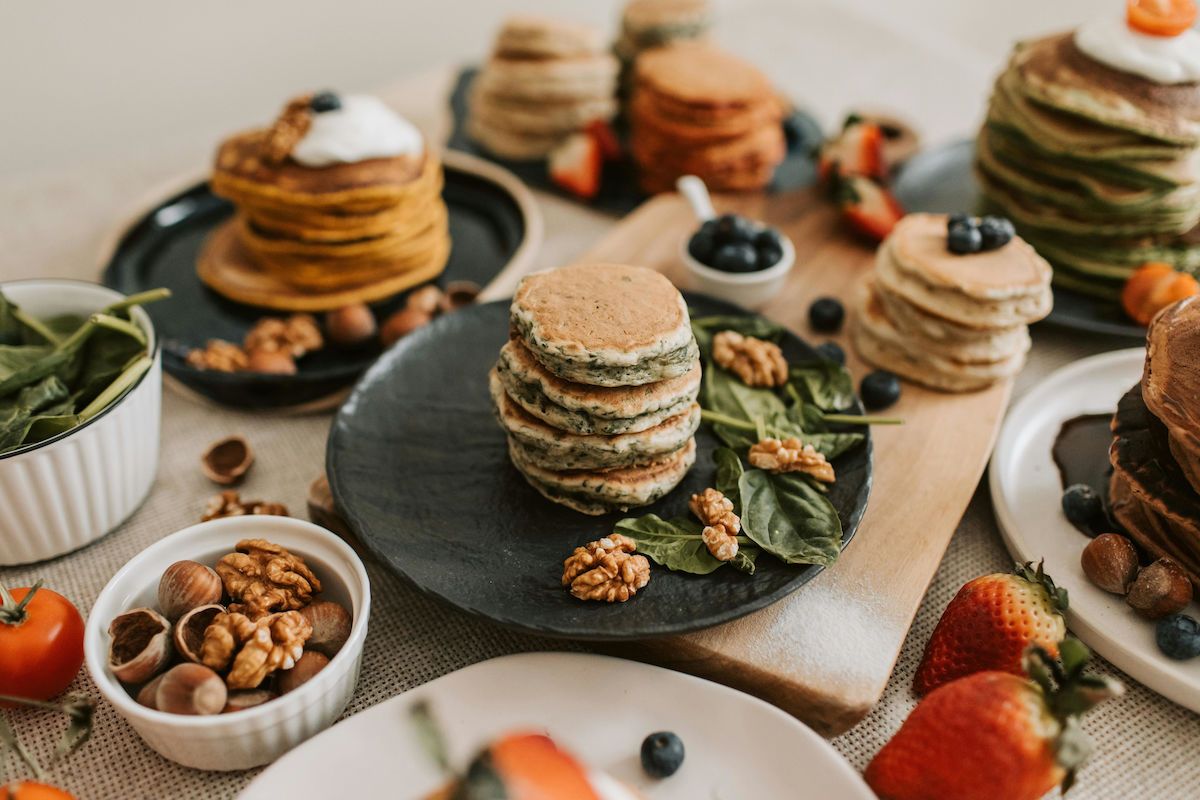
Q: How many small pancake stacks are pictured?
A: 5